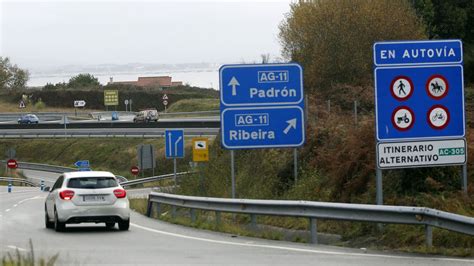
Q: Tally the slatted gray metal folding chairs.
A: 0